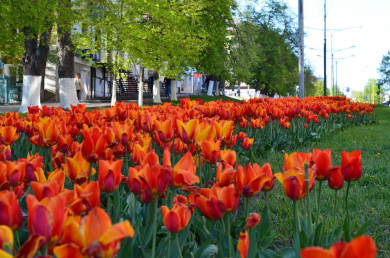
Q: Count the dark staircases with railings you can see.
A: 1